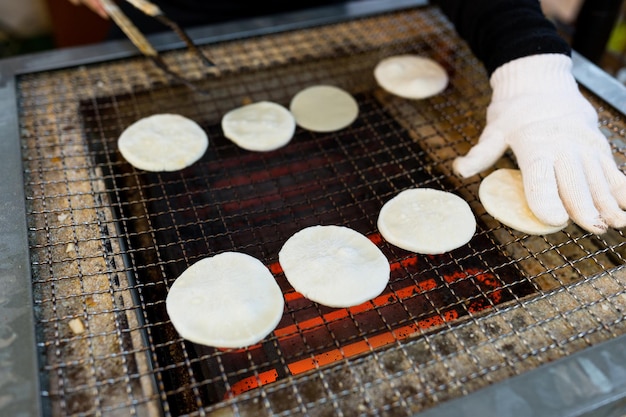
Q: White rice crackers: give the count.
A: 8